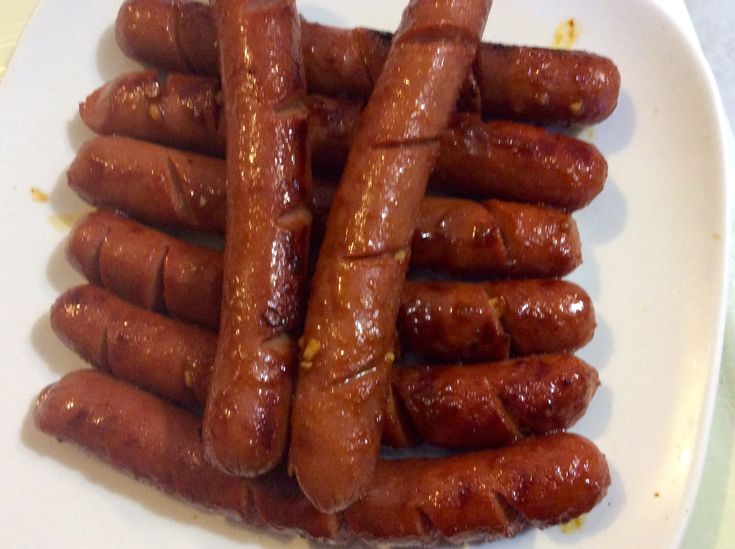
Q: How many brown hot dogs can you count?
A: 8